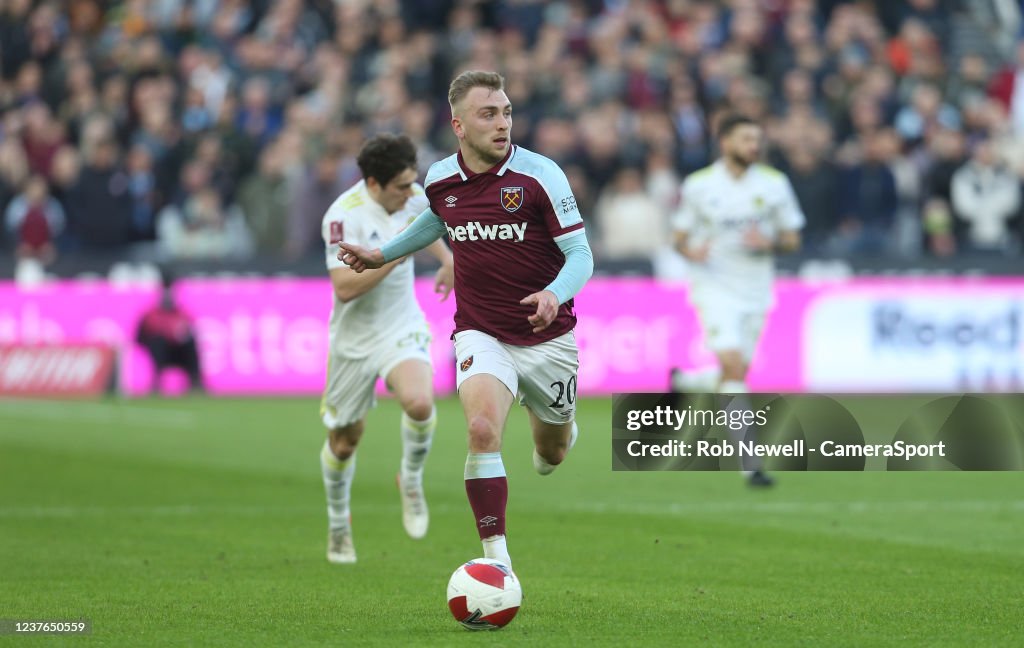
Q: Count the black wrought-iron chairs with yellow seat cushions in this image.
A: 0